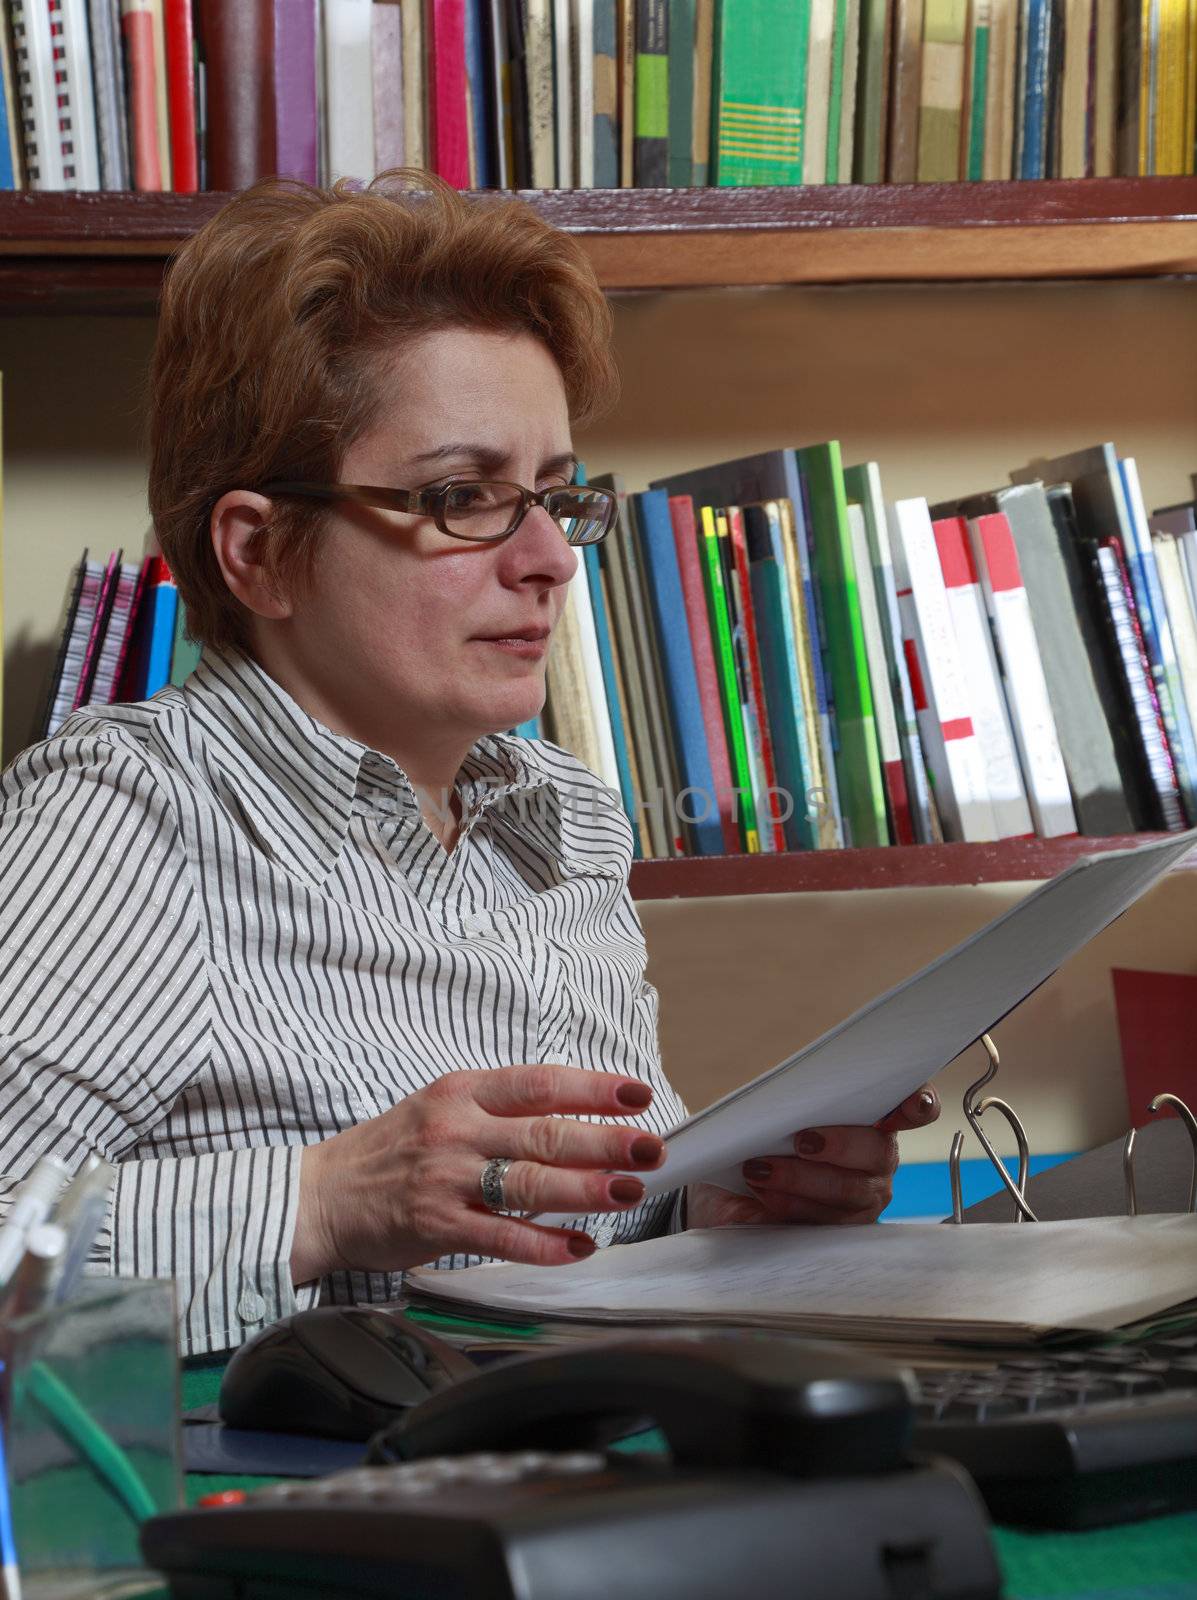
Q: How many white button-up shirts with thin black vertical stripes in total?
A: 1